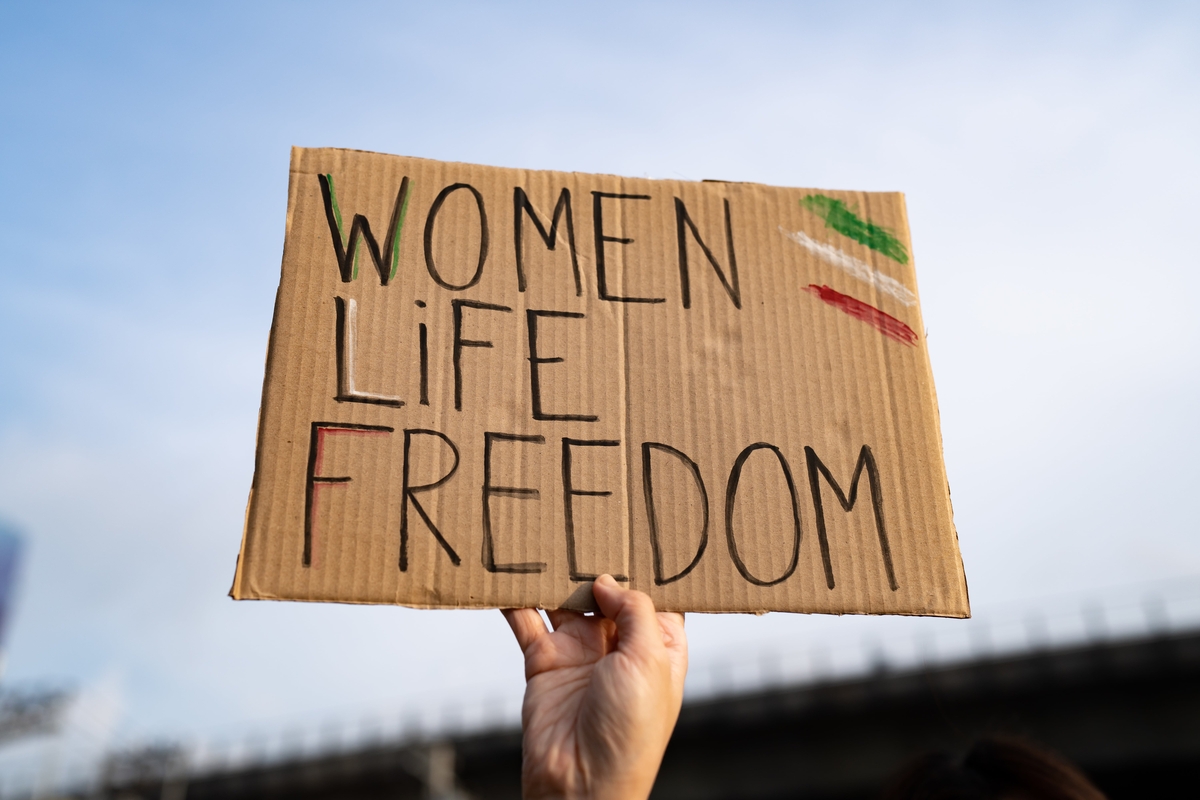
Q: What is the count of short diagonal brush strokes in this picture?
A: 3